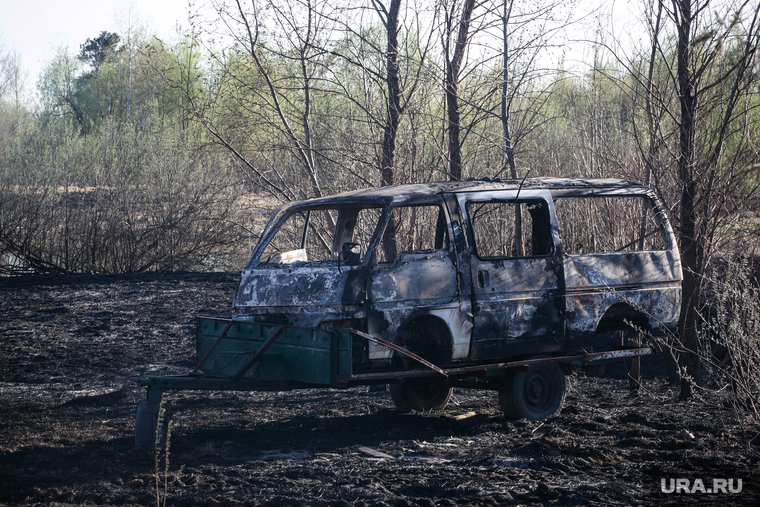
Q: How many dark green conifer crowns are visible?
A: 1